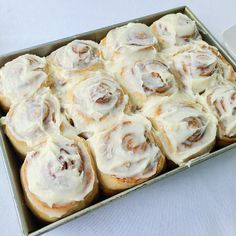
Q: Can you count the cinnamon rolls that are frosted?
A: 12